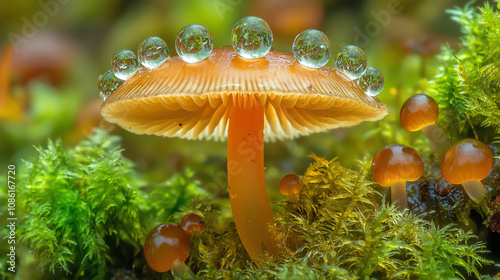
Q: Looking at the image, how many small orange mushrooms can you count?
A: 6